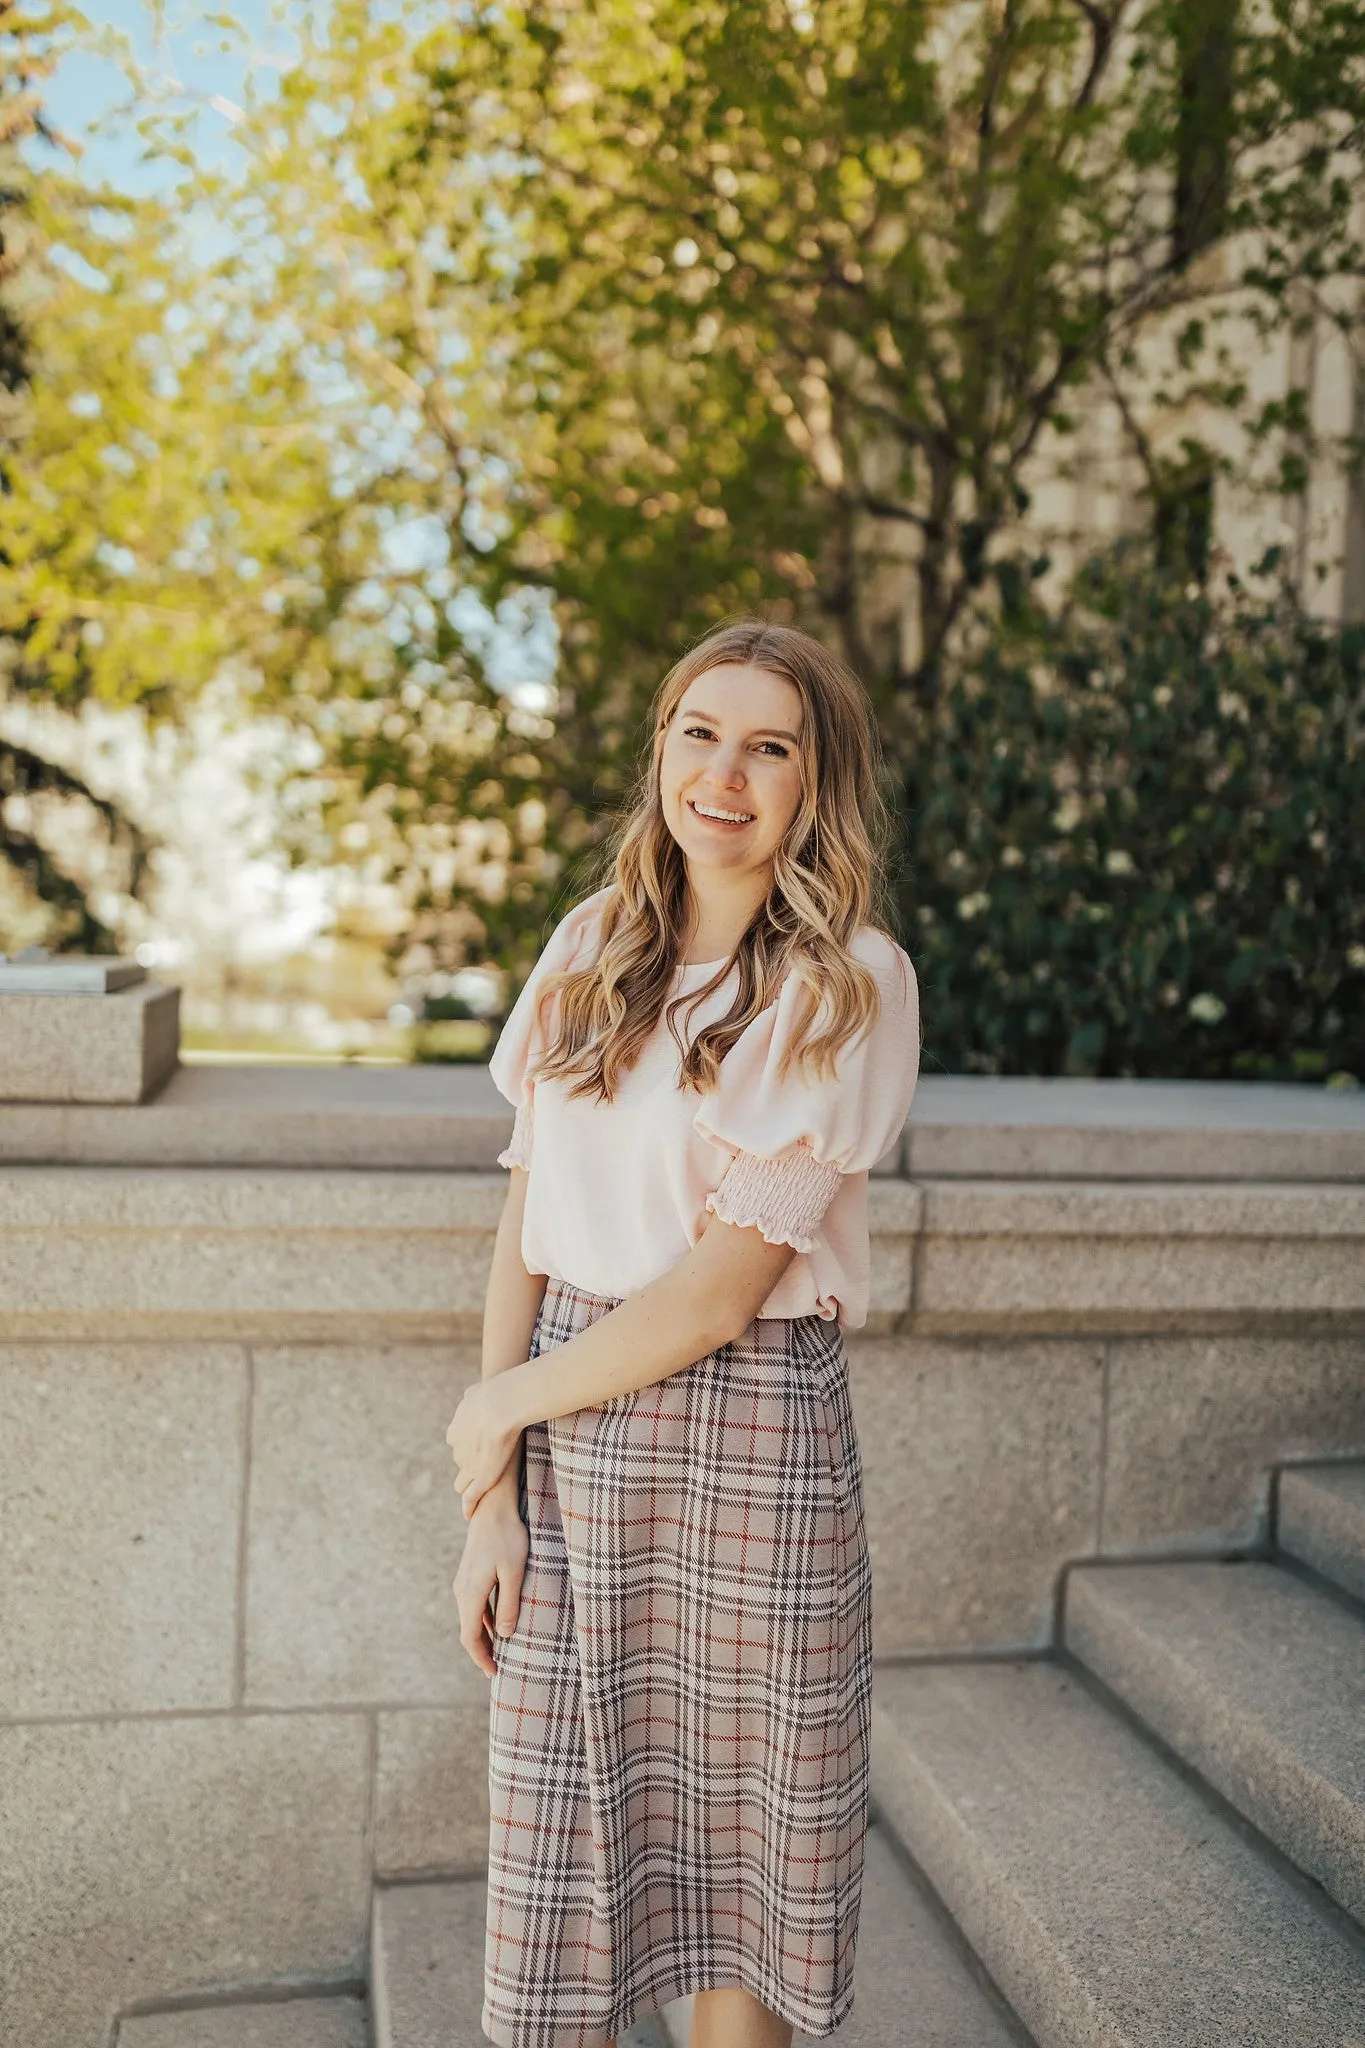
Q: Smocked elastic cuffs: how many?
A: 2